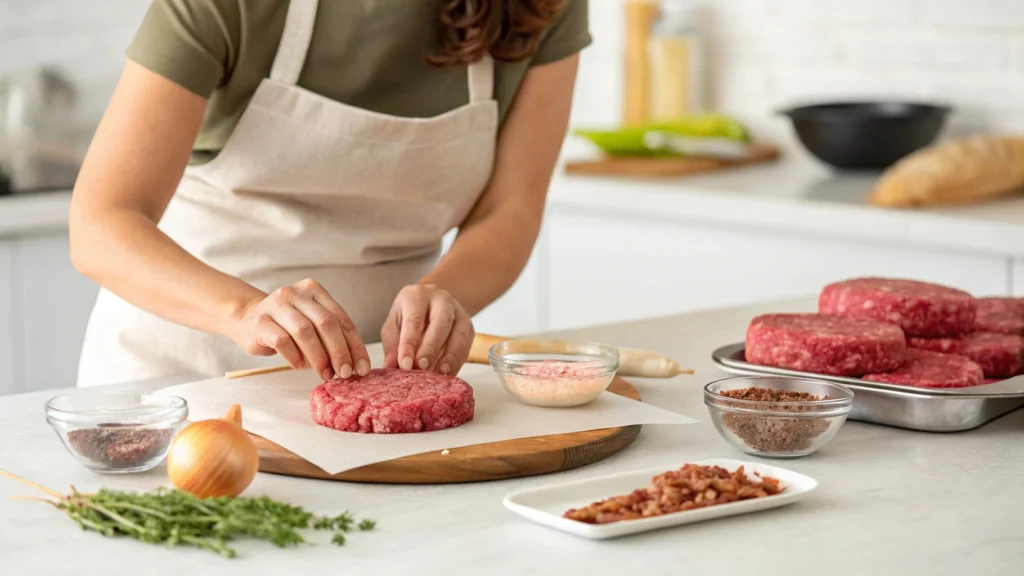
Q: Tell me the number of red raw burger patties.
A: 6